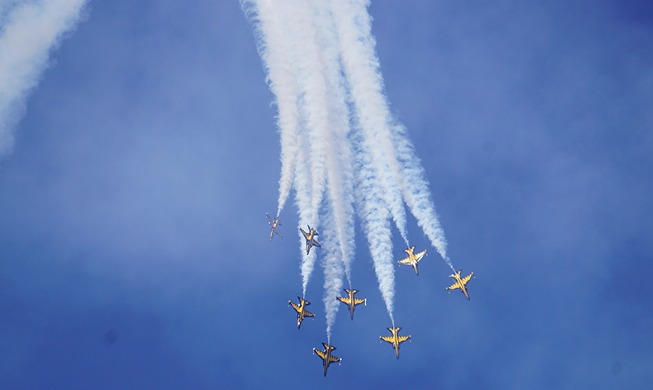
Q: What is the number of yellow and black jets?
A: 8